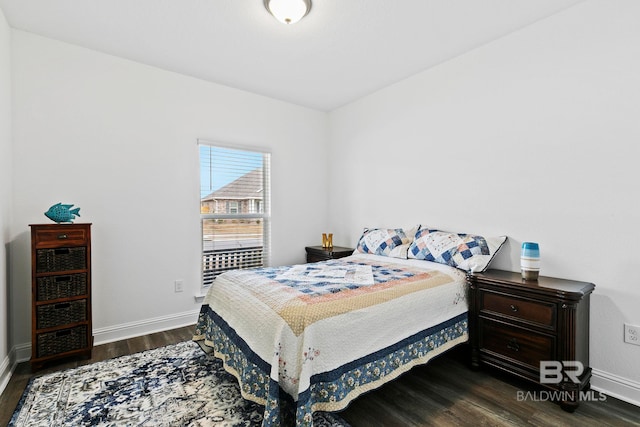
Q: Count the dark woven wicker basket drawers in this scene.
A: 4